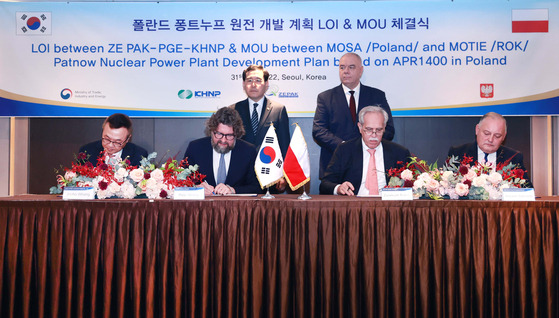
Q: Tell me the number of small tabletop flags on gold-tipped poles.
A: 2